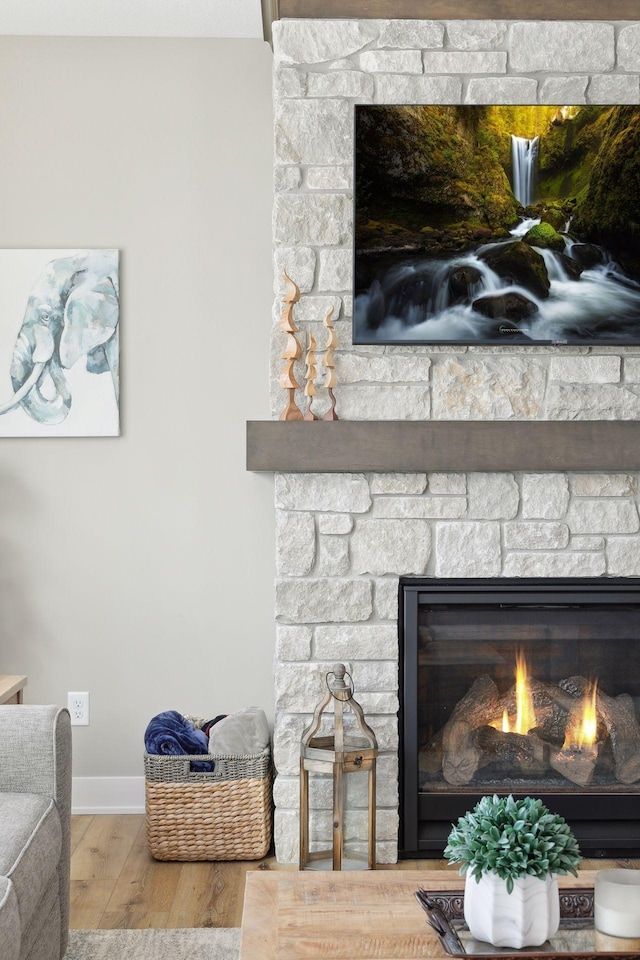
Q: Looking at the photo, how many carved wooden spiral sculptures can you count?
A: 3